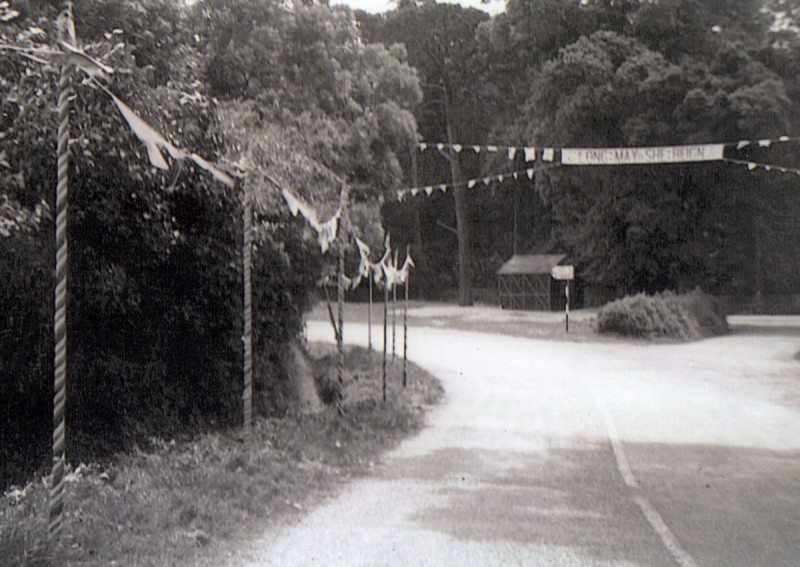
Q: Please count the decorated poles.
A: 7